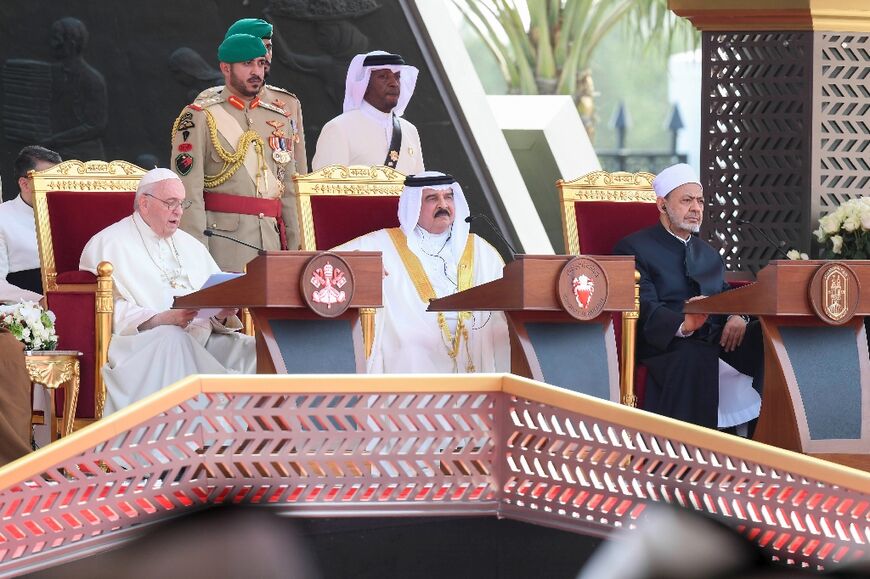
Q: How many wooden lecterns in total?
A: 3